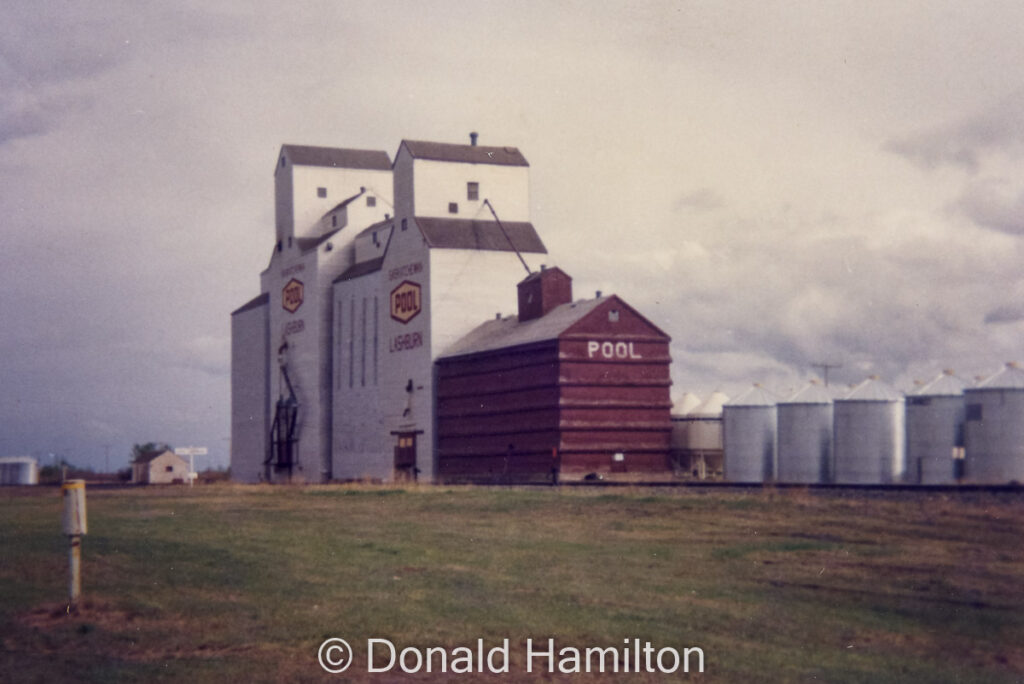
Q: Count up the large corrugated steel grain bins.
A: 5